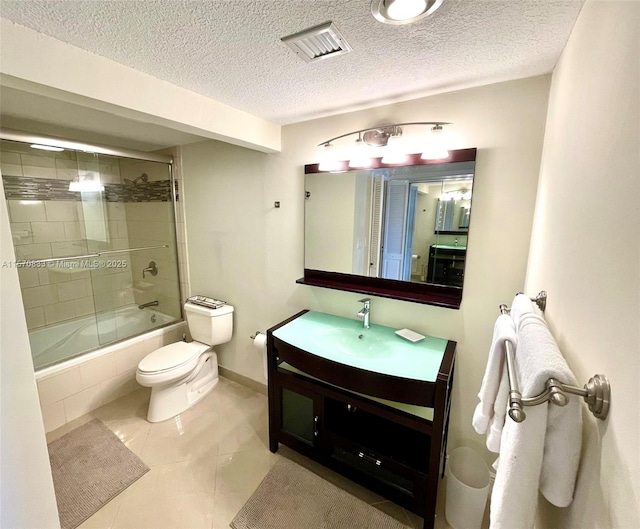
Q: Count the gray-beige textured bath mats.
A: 2